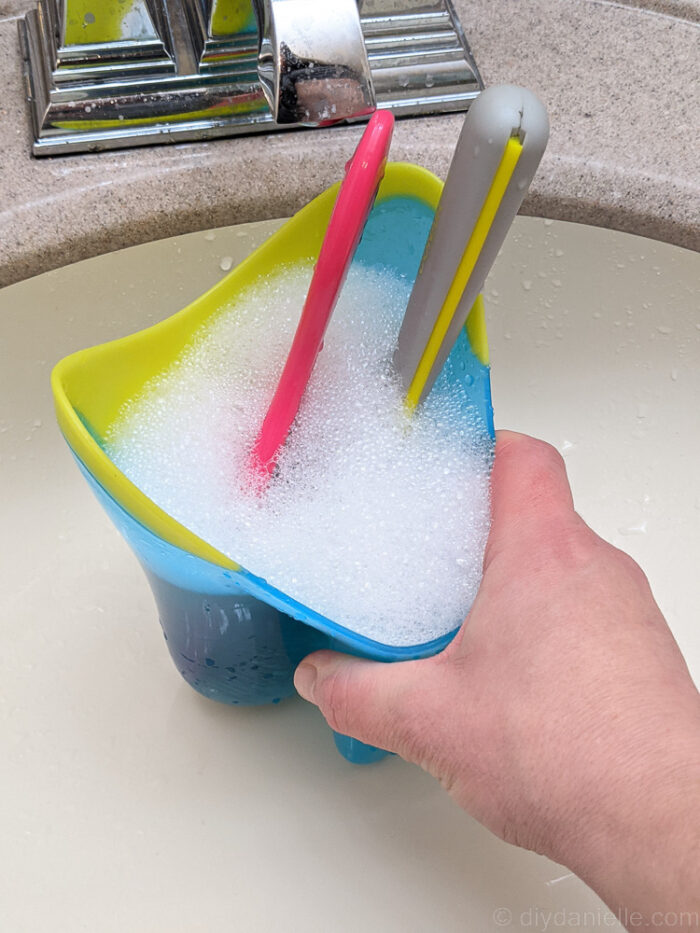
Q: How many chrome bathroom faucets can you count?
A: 1